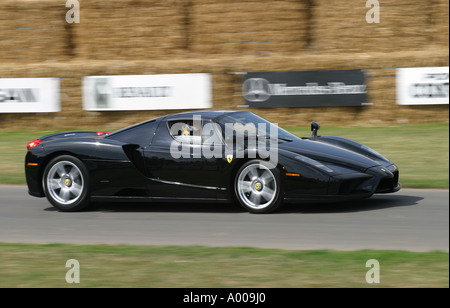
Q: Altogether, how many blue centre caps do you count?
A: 0